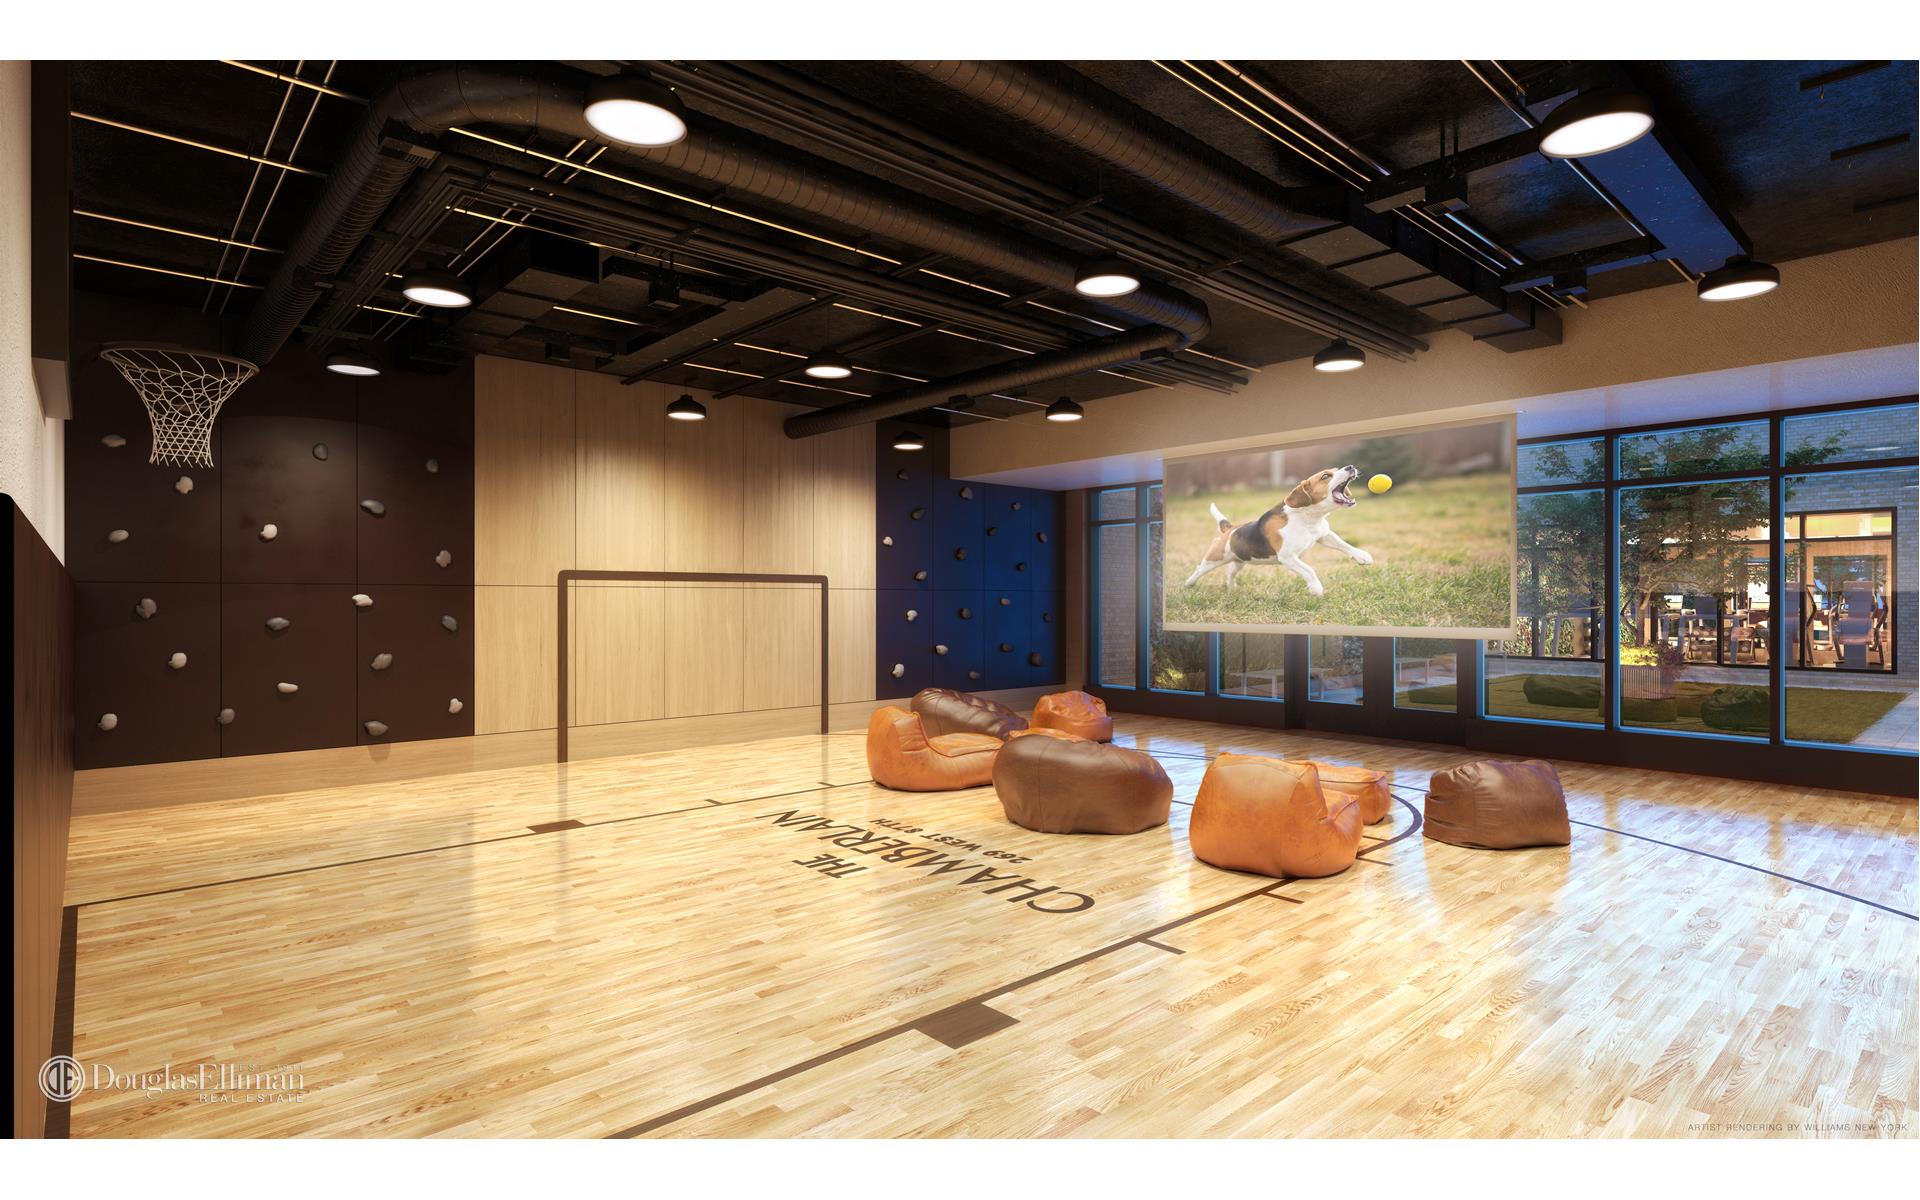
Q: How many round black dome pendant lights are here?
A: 11